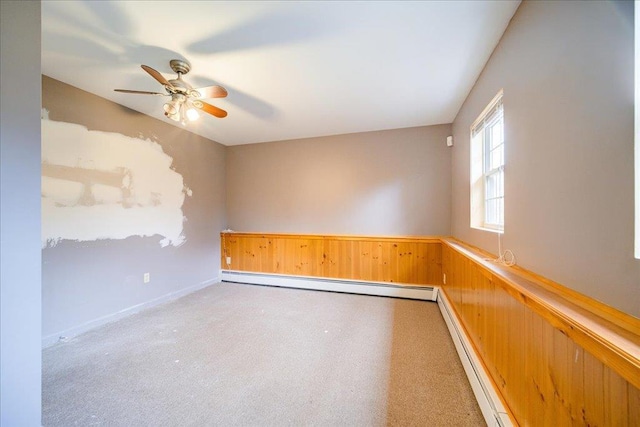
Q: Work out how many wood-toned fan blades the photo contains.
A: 4